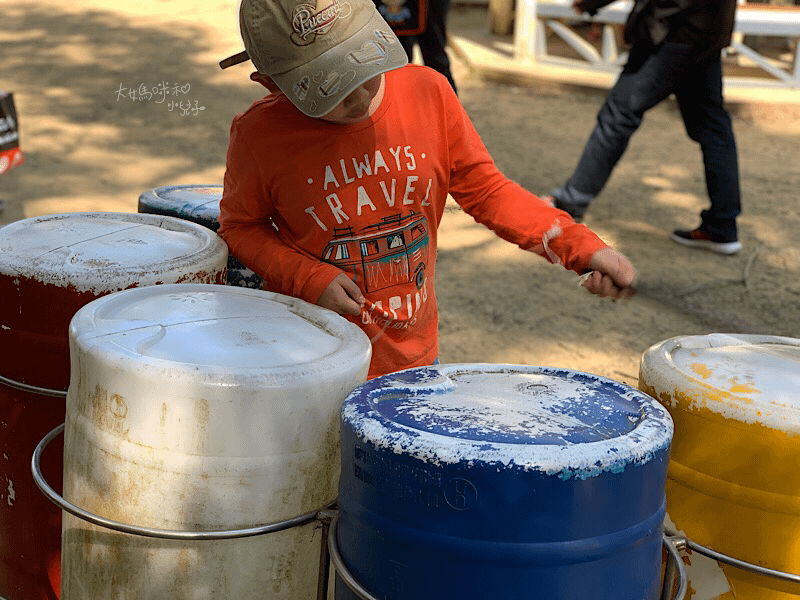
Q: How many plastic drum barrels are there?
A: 5